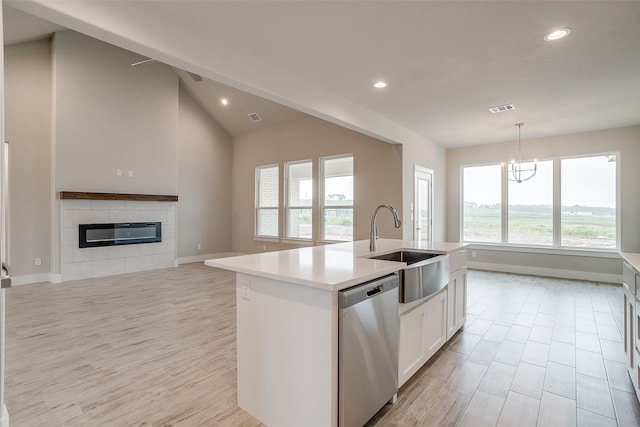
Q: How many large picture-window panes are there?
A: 3